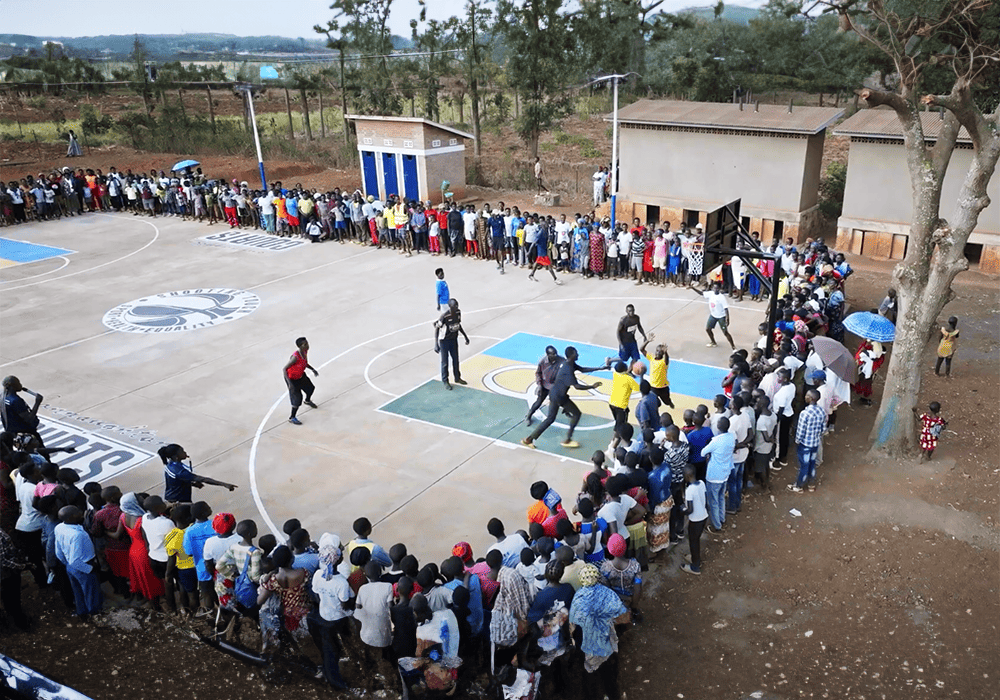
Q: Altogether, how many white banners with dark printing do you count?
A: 2